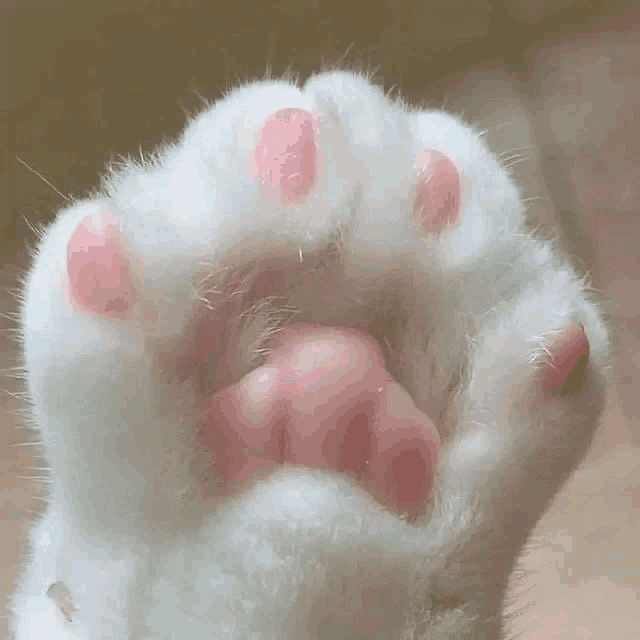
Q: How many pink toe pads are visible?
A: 4